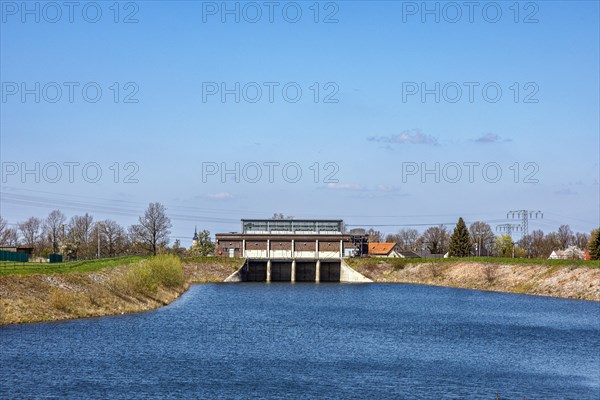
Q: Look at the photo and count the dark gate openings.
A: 4